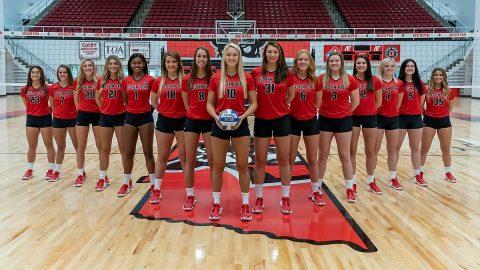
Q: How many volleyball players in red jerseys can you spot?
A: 15